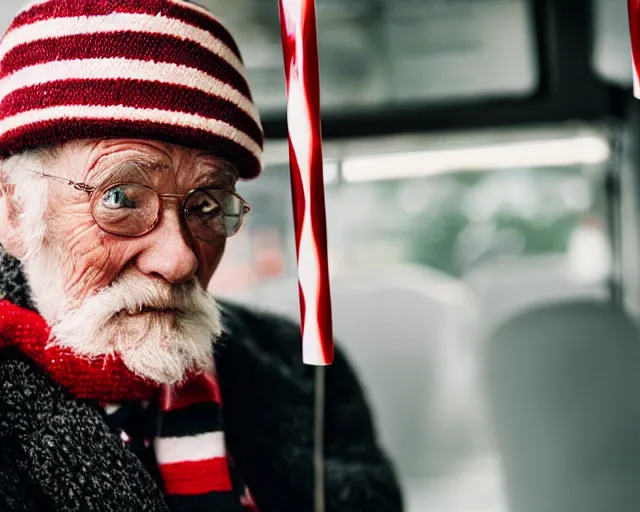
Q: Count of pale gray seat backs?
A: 3